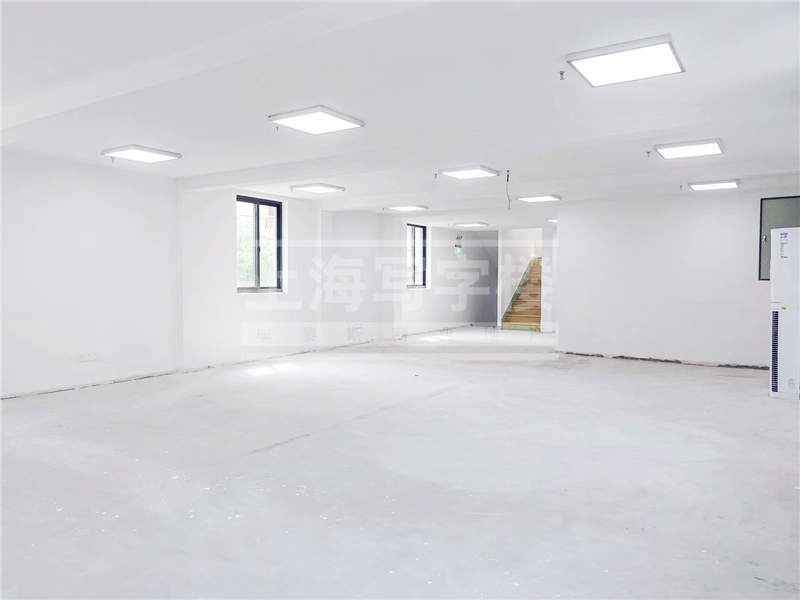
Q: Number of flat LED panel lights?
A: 11